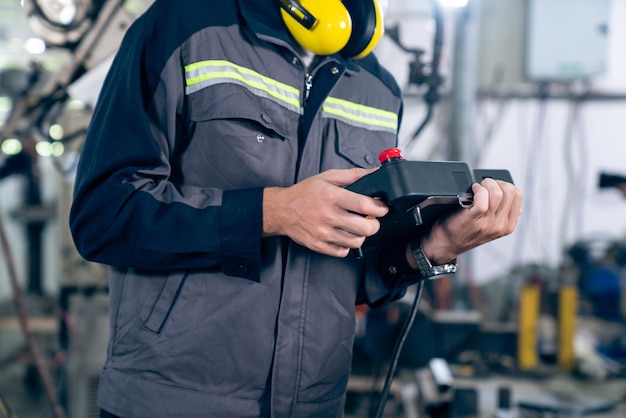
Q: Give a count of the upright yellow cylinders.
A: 2